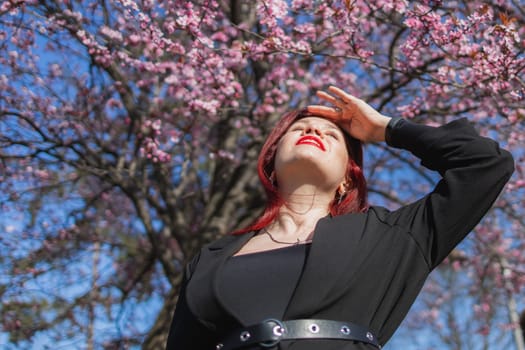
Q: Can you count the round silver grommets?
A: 6